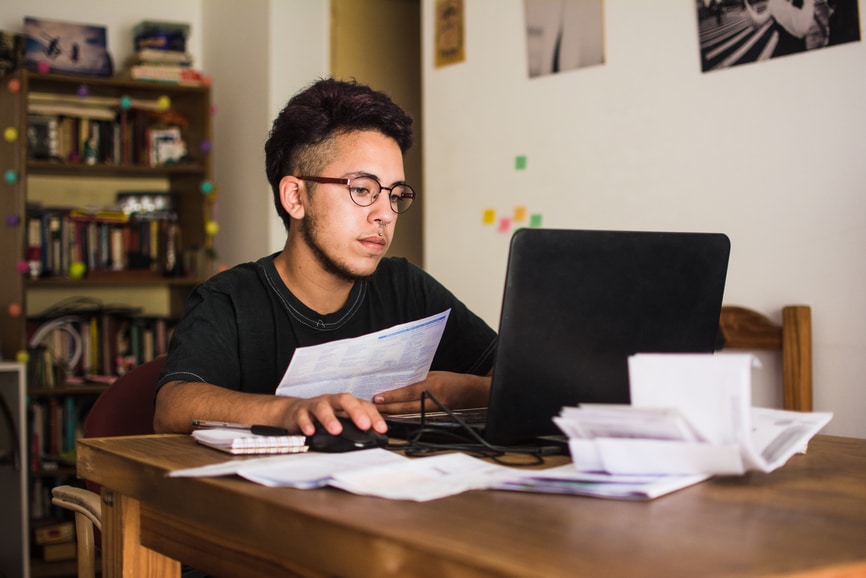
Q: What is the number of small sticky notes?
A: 5